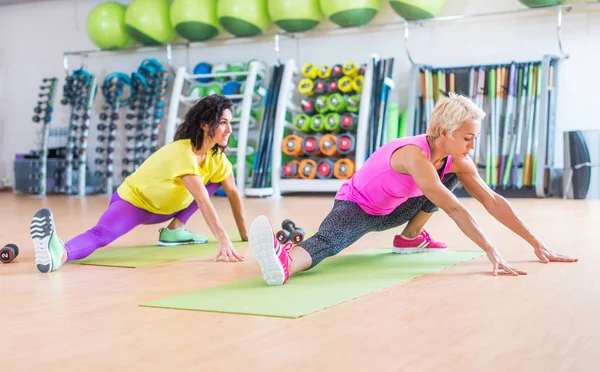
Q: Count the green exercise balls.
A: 8